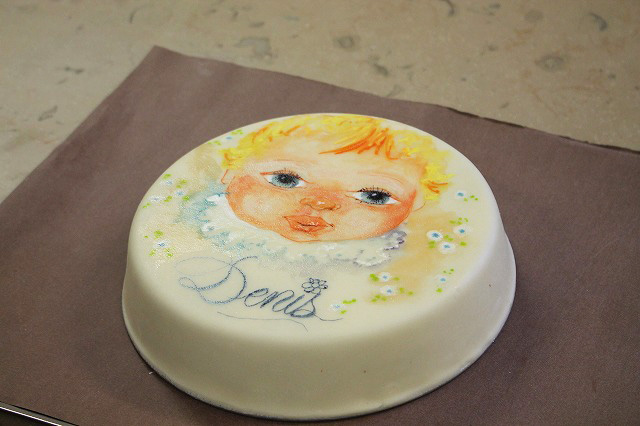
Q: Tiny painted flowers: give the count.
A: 13